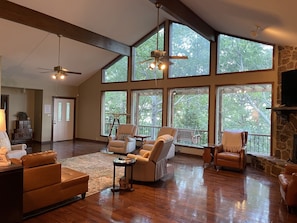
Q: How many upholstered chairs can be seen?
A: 6